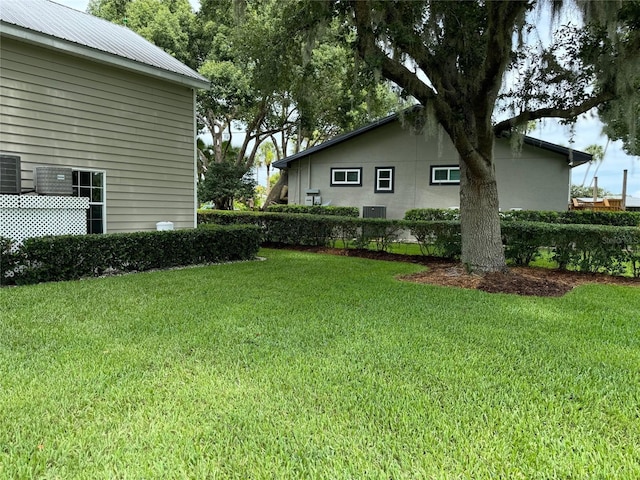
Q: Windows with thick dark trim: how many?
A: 3